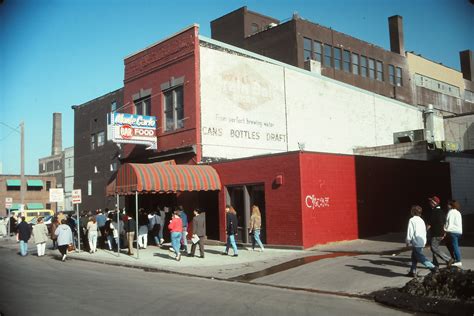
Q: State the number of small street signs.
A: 3